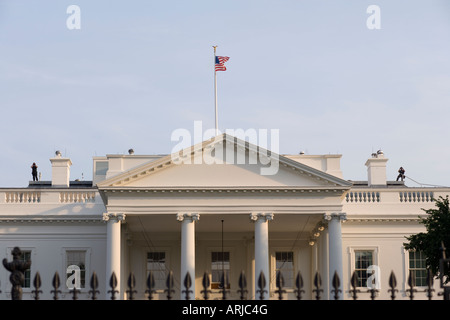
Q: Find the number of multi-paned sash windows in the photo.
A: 7